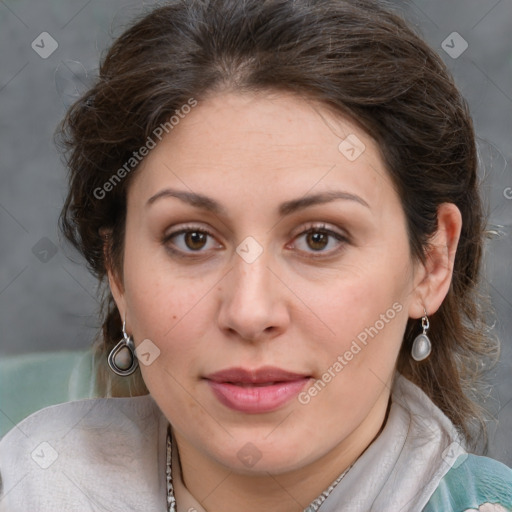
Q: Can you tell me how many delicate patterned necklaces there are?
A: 1